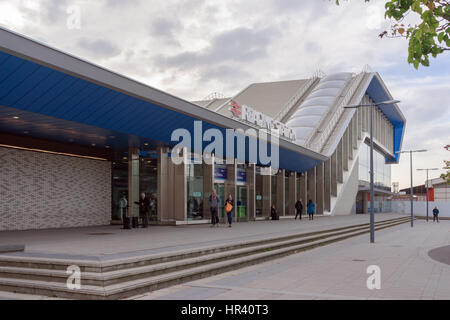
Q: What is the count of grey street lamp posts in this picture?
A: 3